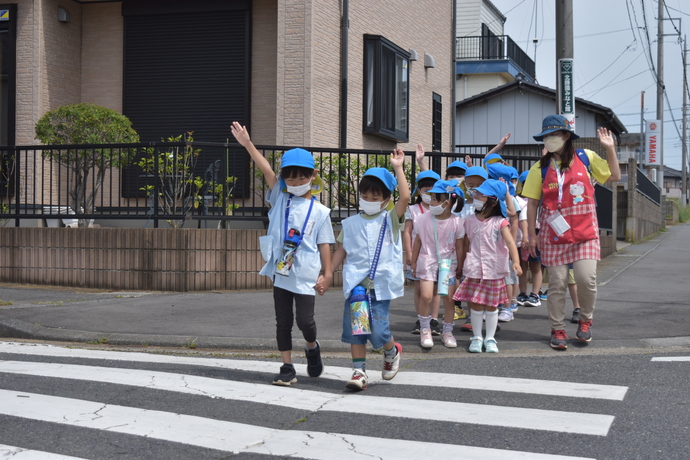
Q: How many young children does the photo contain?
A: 11